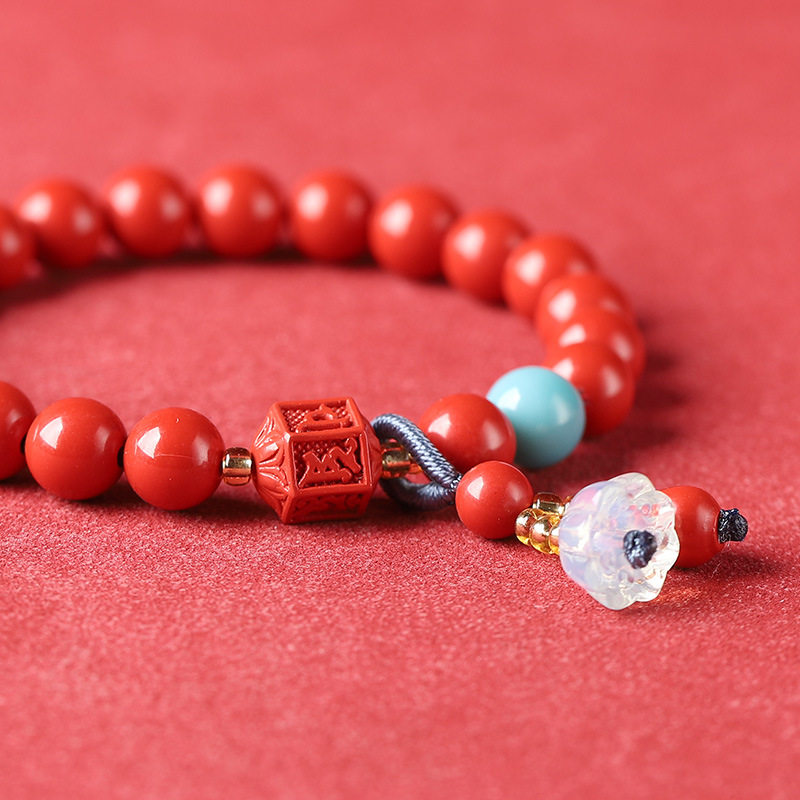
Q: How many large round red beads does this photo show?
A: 15